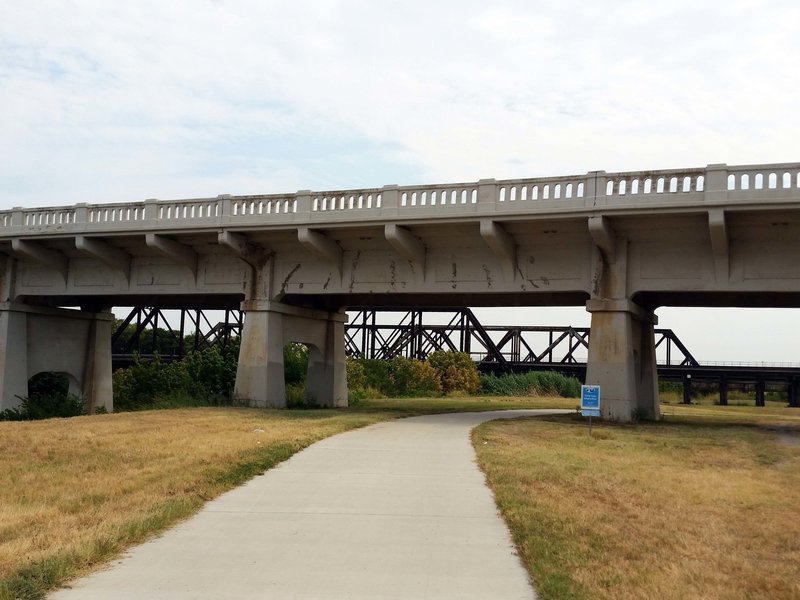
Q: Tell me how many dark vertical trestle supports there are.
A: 4